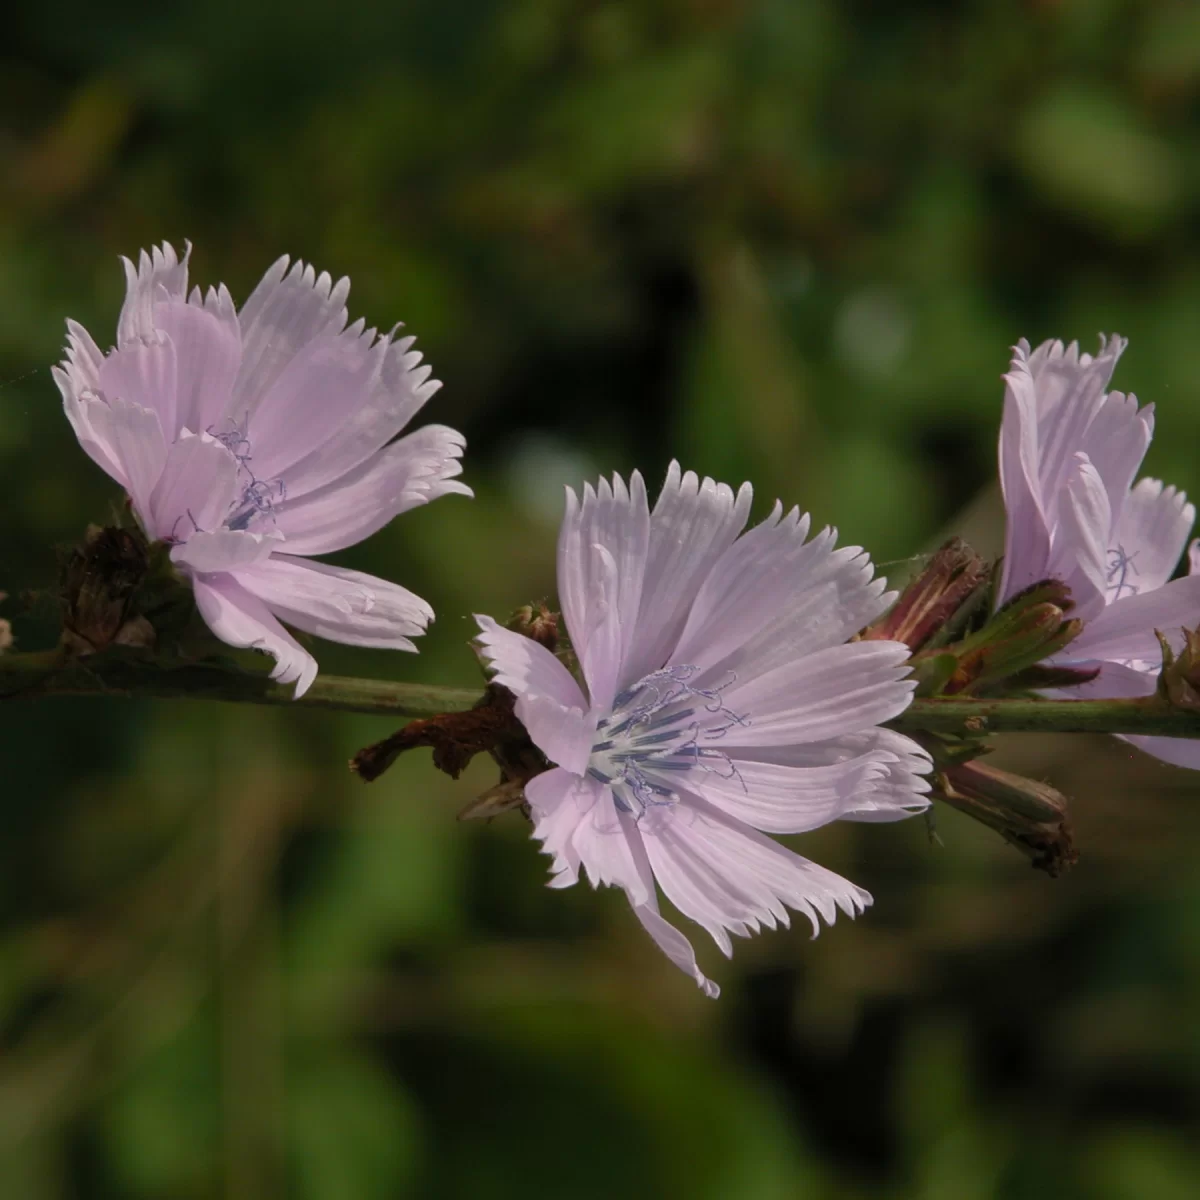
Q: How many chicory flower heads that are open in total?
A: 3